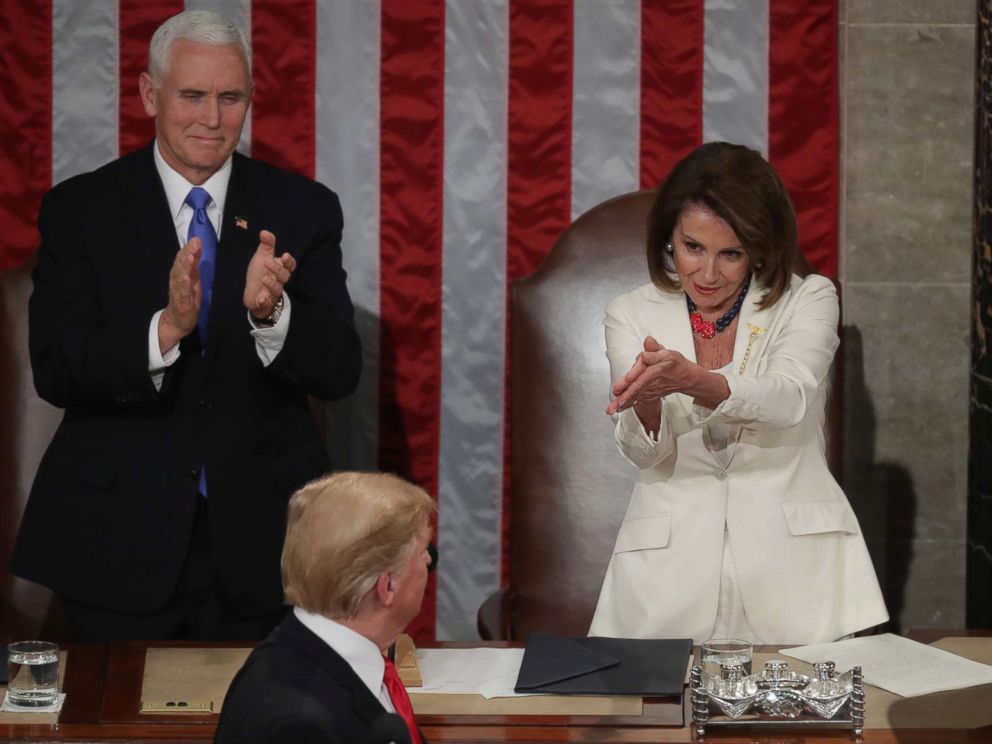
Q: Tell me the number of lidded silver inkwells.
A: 3